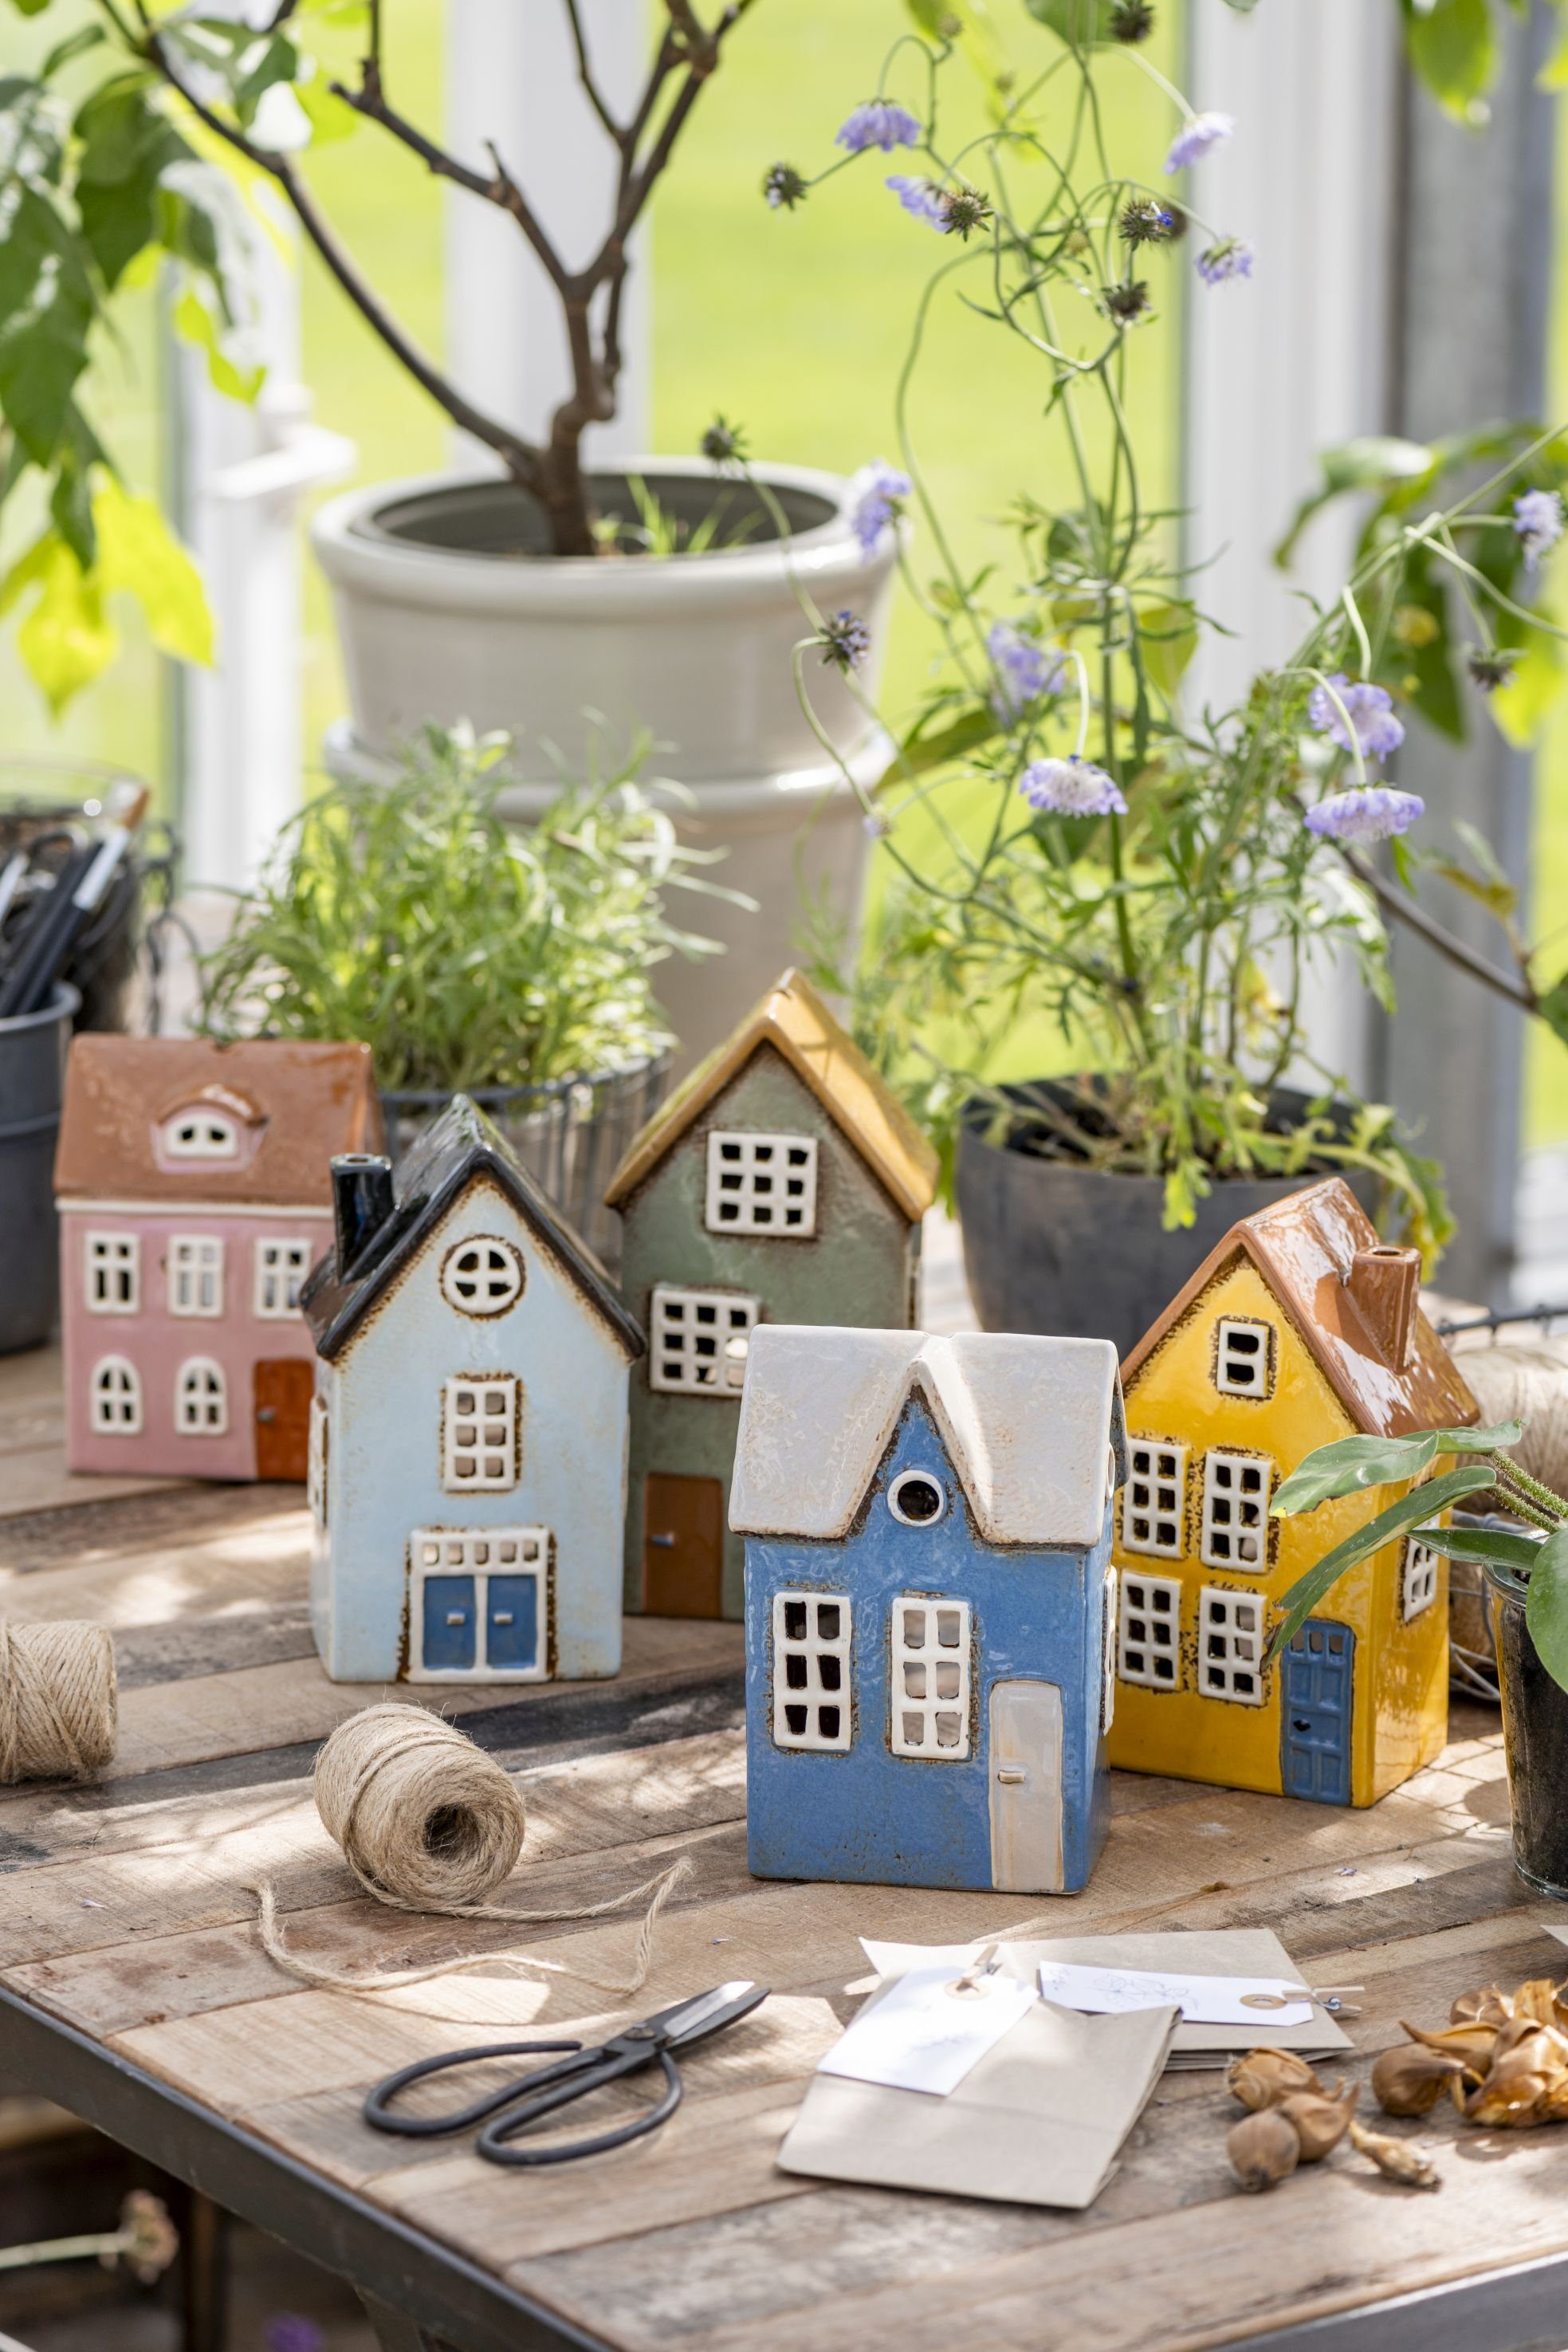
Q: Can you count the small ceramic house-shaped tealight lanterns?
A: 5